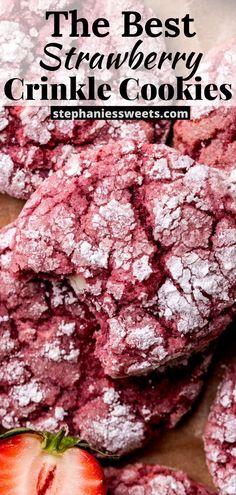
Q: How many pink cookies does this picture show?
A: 6